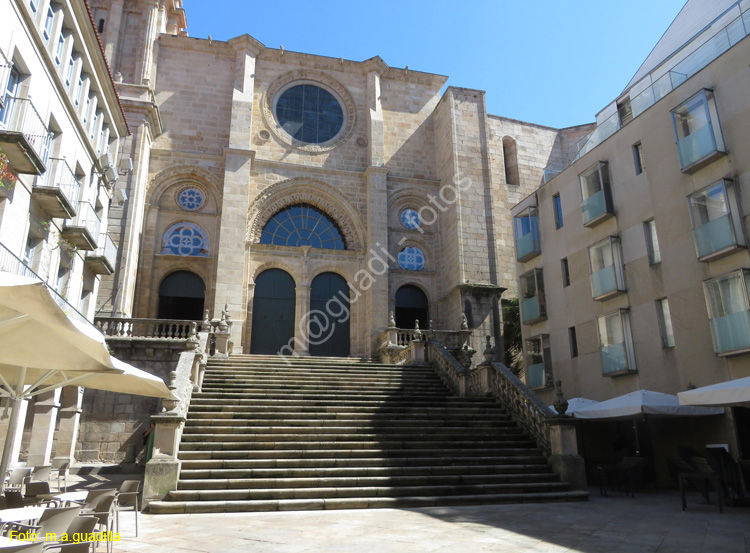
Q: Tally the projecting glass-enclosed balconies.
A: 9